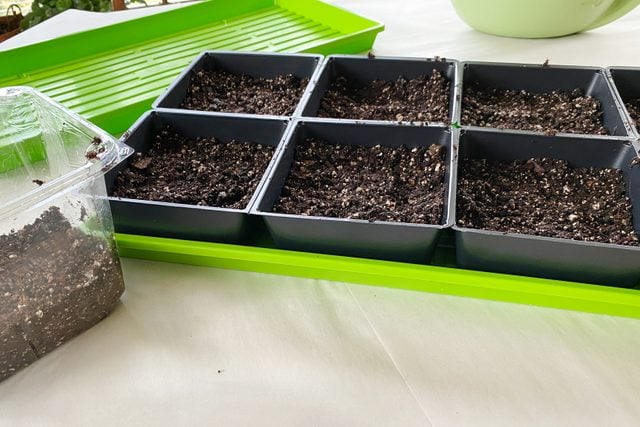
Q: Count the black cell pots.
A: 7